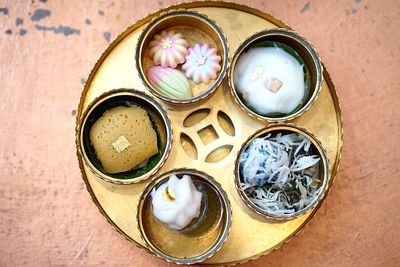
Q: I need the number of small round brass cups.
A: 5